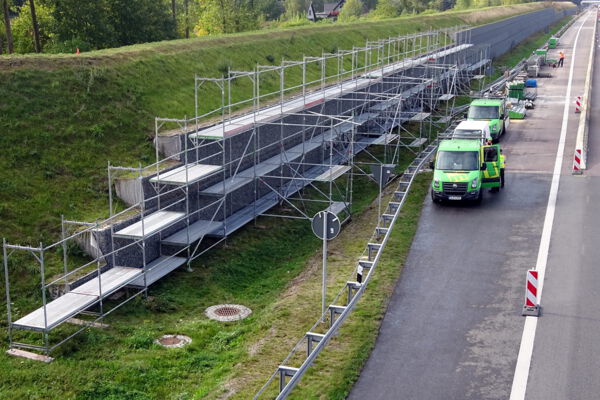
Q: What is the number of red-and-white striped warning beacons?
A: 3